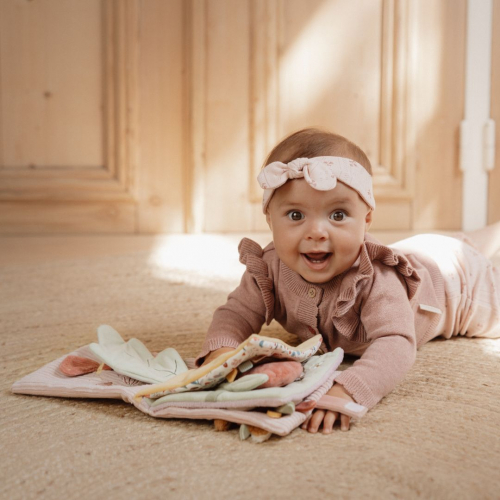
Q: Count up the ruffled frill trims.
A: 2